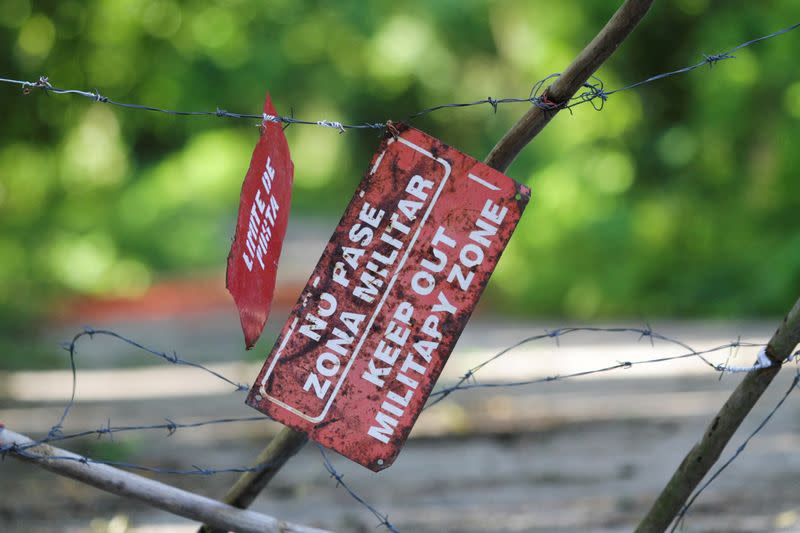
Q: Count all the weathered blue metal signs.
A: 0